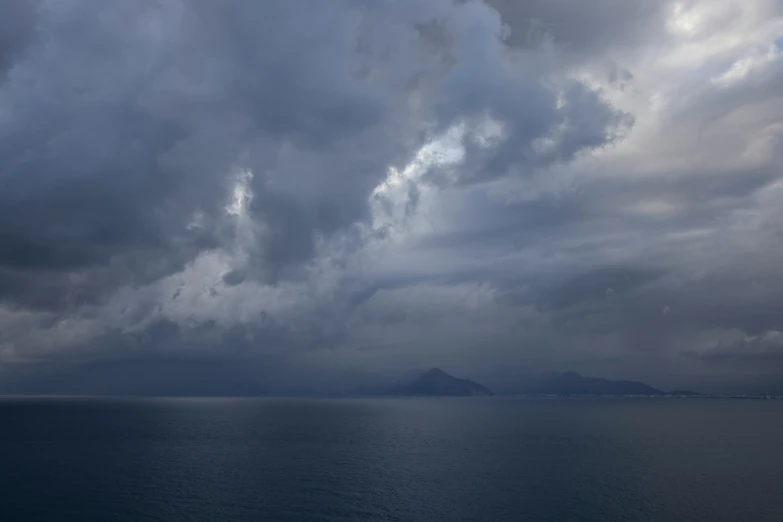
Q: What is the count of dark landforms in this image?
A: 2